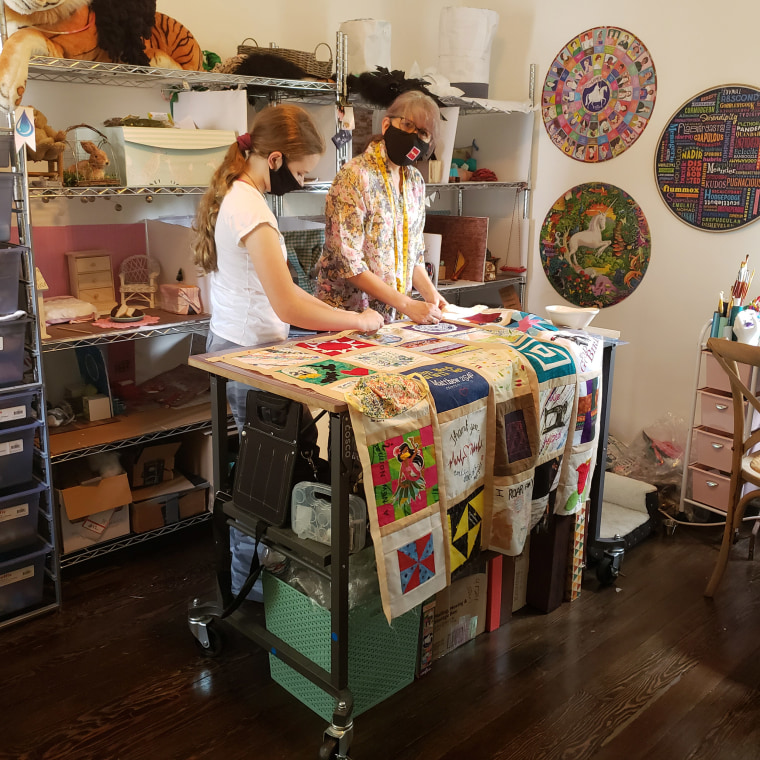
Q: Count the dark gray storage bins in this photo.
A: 8